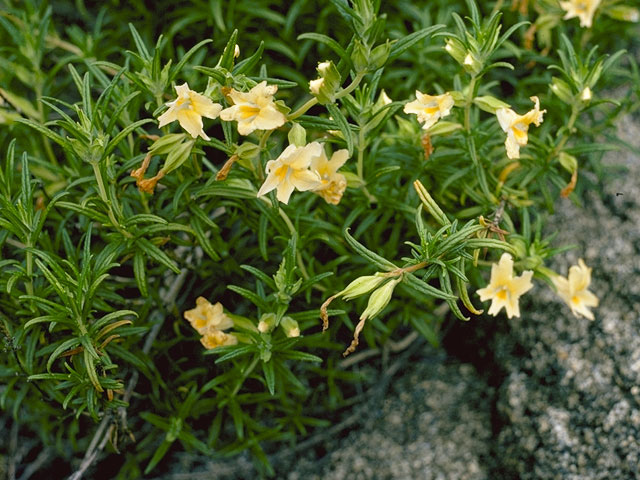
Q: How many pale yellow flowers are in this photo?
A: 11